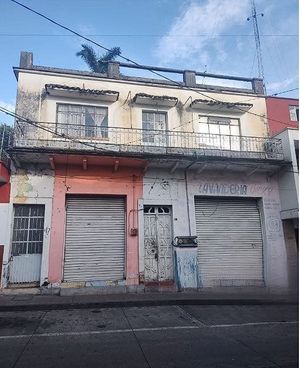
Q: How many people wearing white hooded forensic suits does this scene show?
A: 0